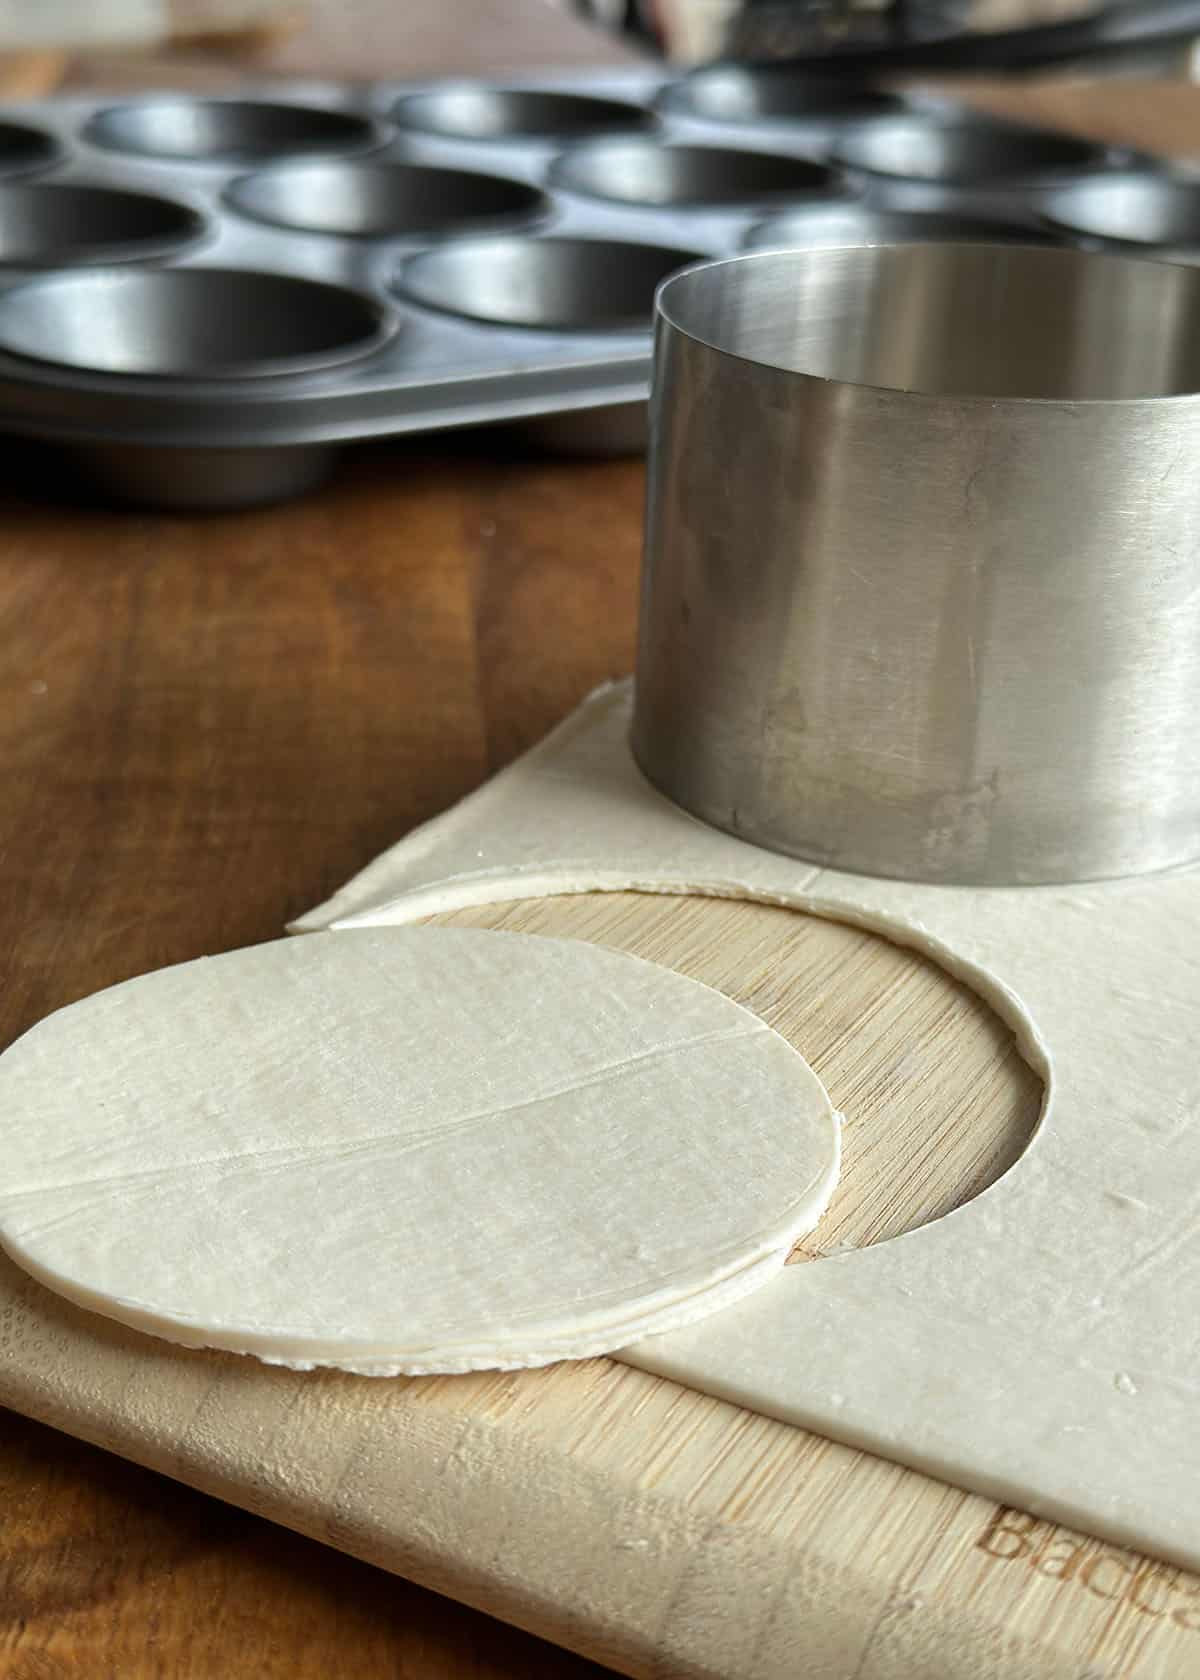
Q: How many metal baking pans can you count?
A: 1